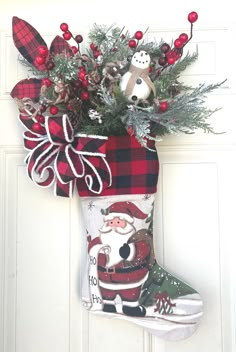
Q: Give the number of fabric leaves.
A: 3